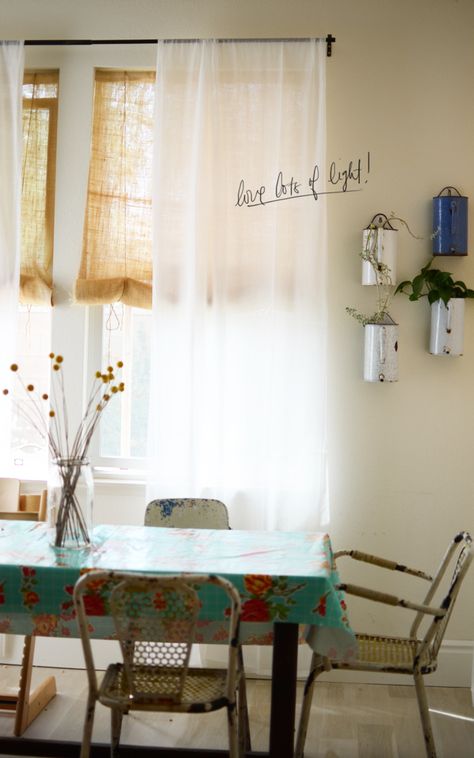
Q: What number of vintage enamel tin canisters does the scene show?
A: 4